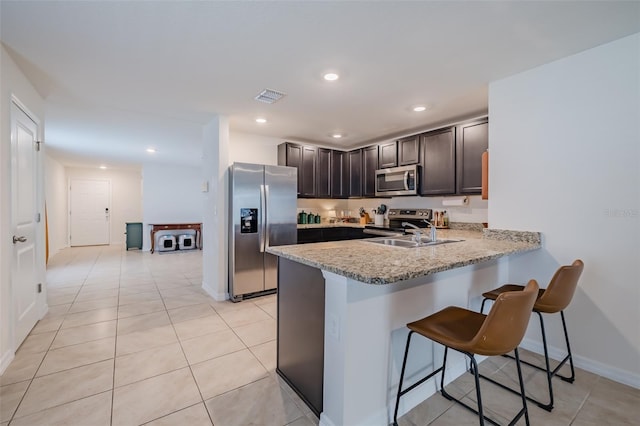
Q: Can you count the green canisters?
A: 3